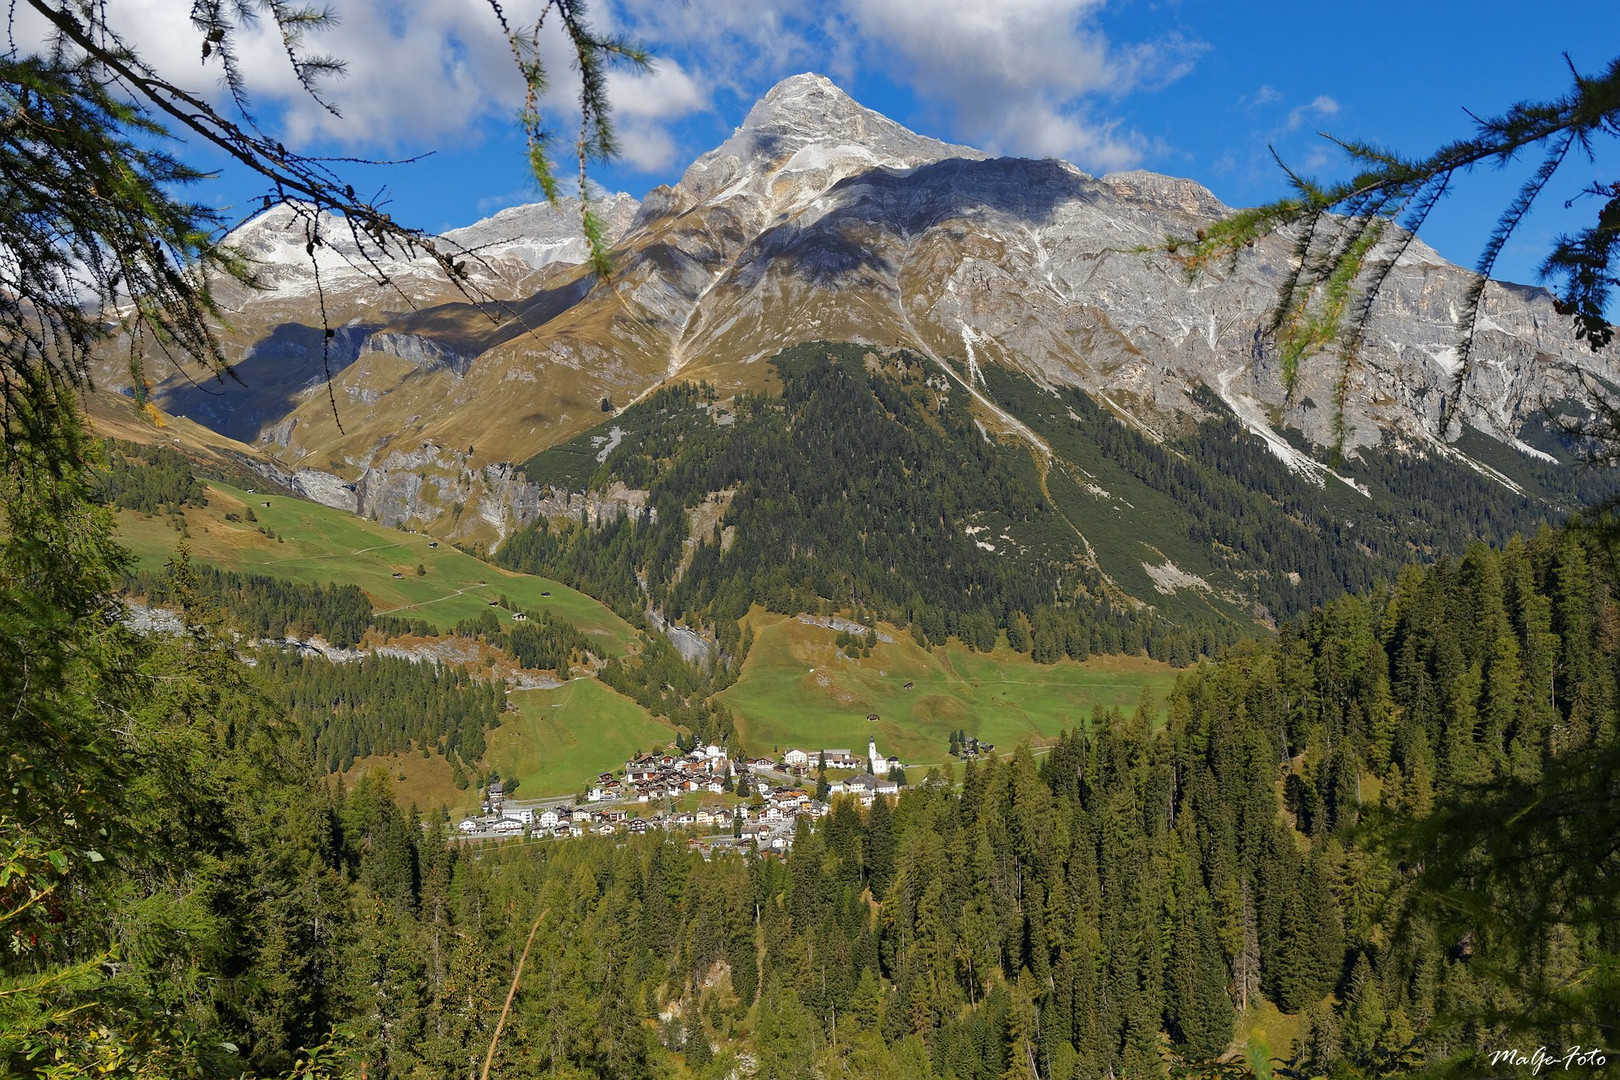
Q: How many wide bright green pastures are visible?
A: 3